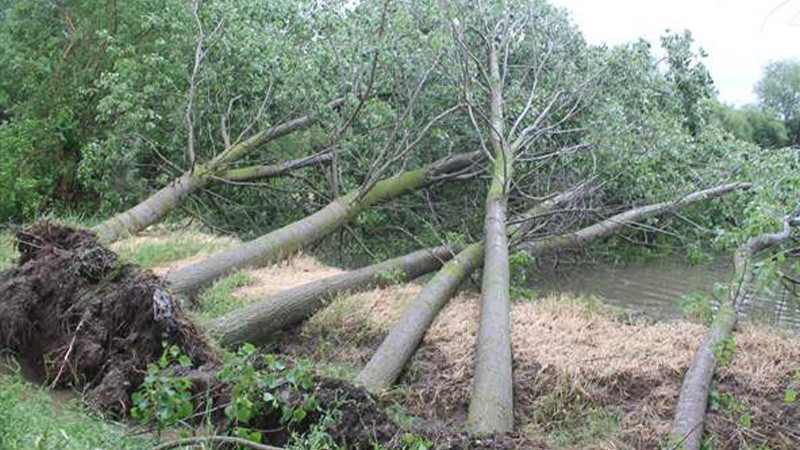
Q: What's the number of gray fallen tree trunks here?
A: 6